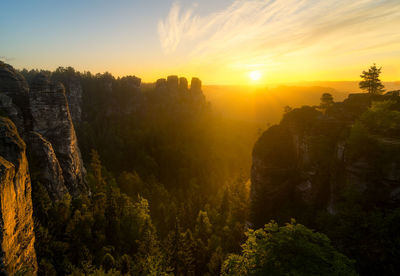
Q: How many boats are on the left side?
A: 0